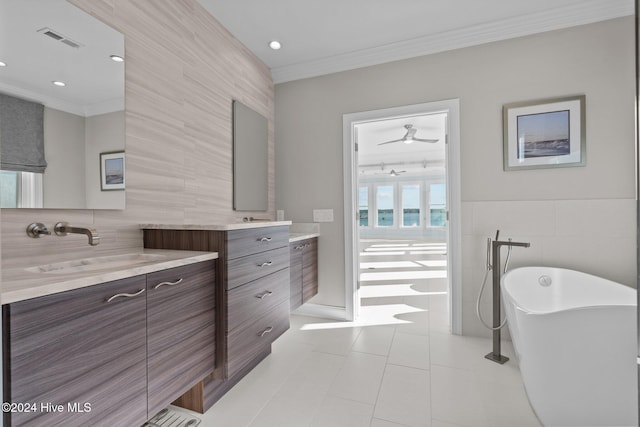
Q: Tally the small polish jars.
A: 0